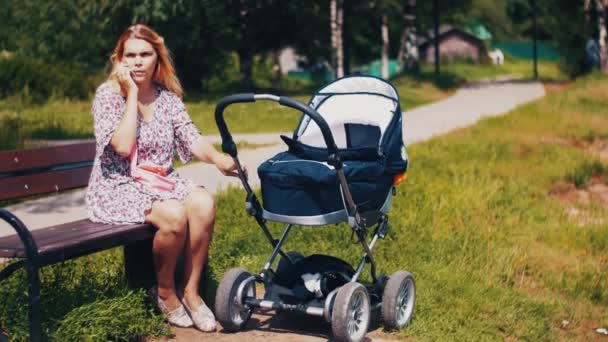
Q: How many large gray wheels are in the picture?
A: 3